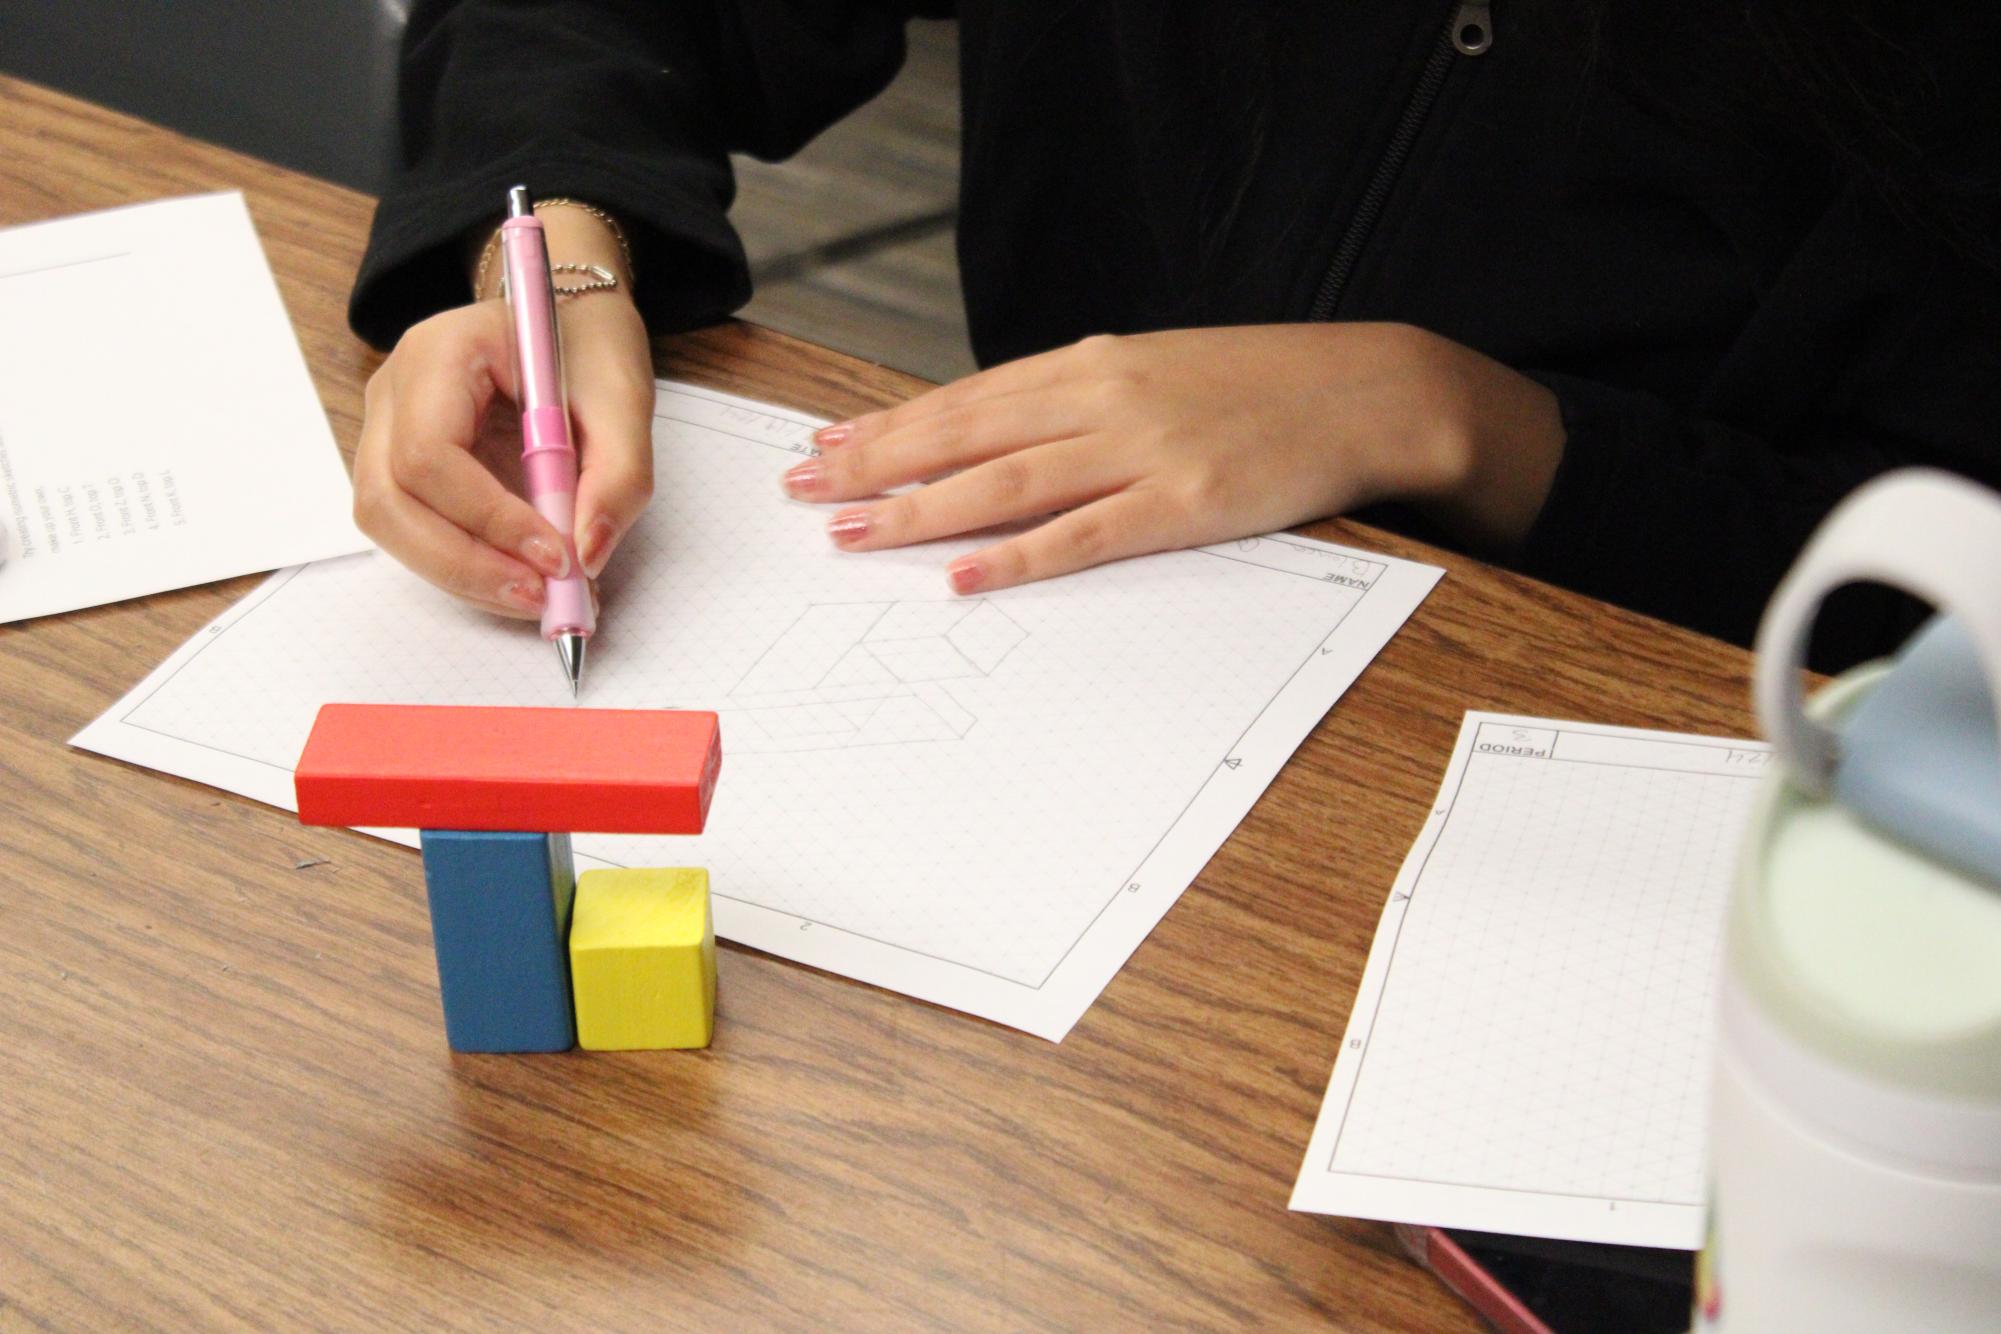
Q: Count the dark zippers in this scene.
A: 1